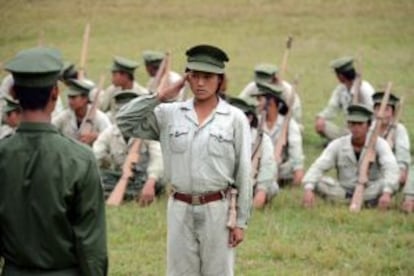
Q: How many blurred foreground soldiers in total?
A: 1